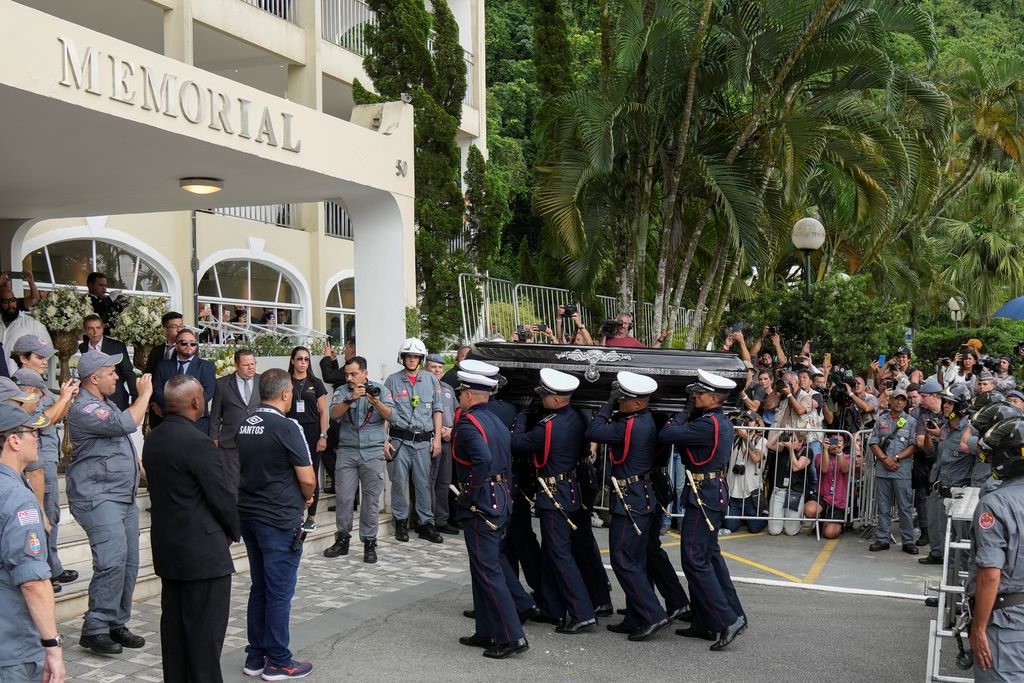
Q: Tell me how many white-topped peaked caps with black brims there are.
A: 5